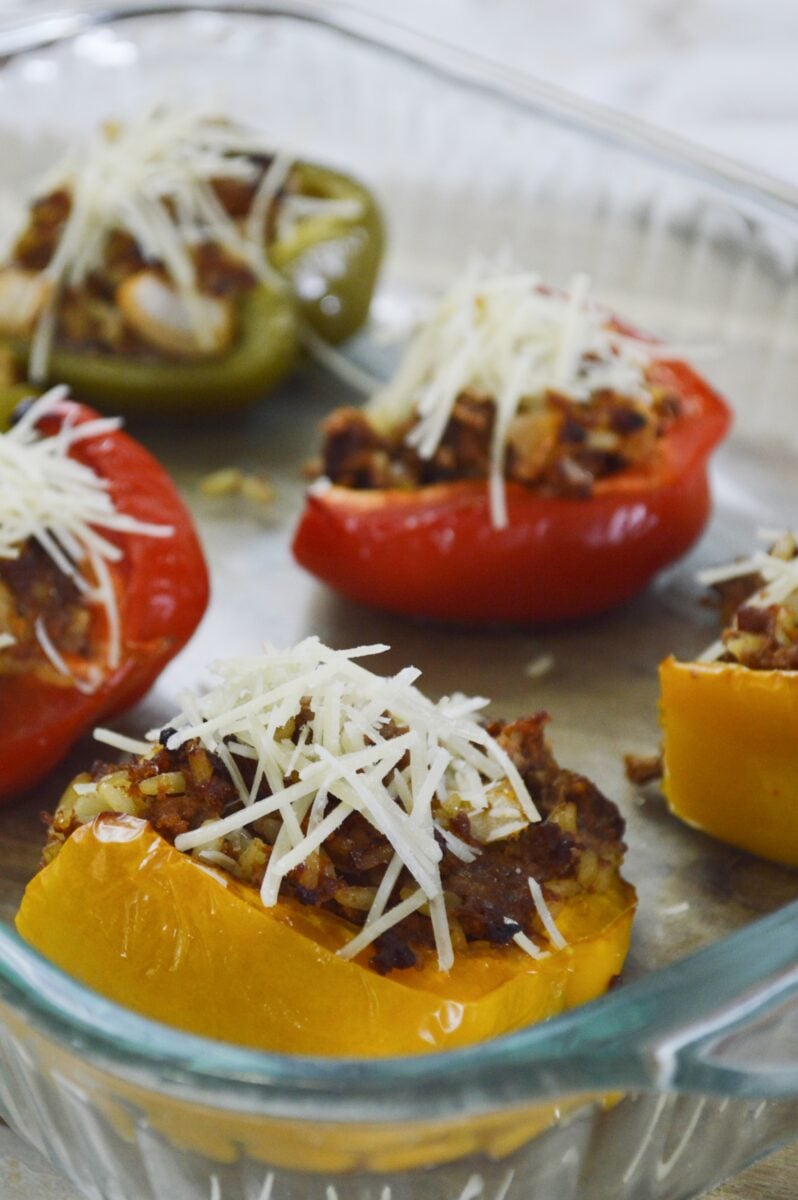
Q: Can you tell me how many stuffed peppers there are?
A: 5